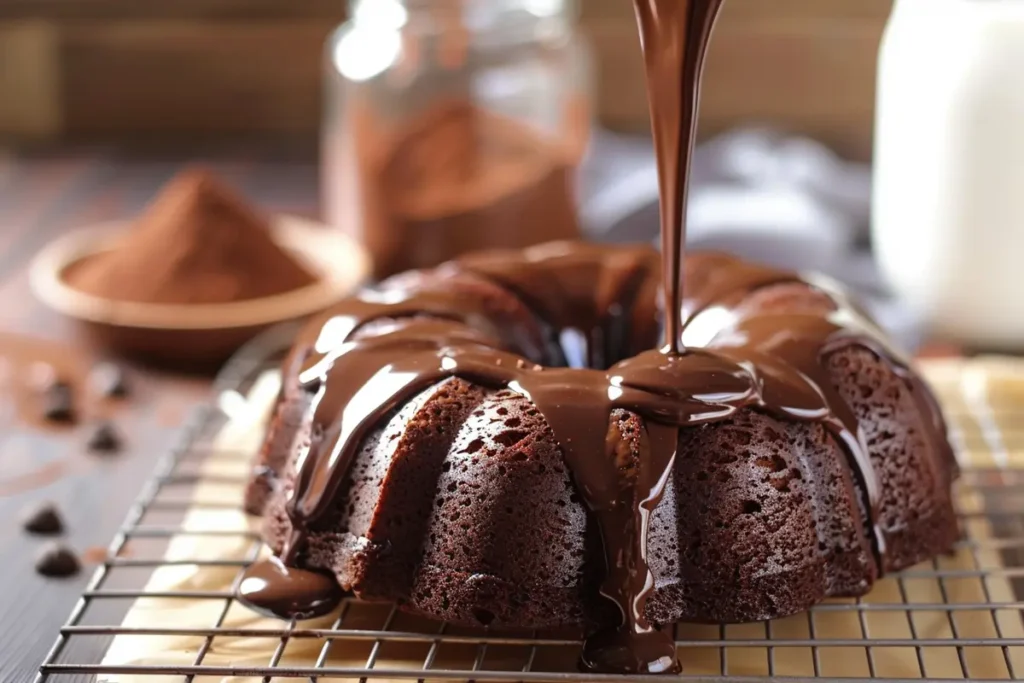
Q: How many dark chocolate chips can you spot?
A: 5